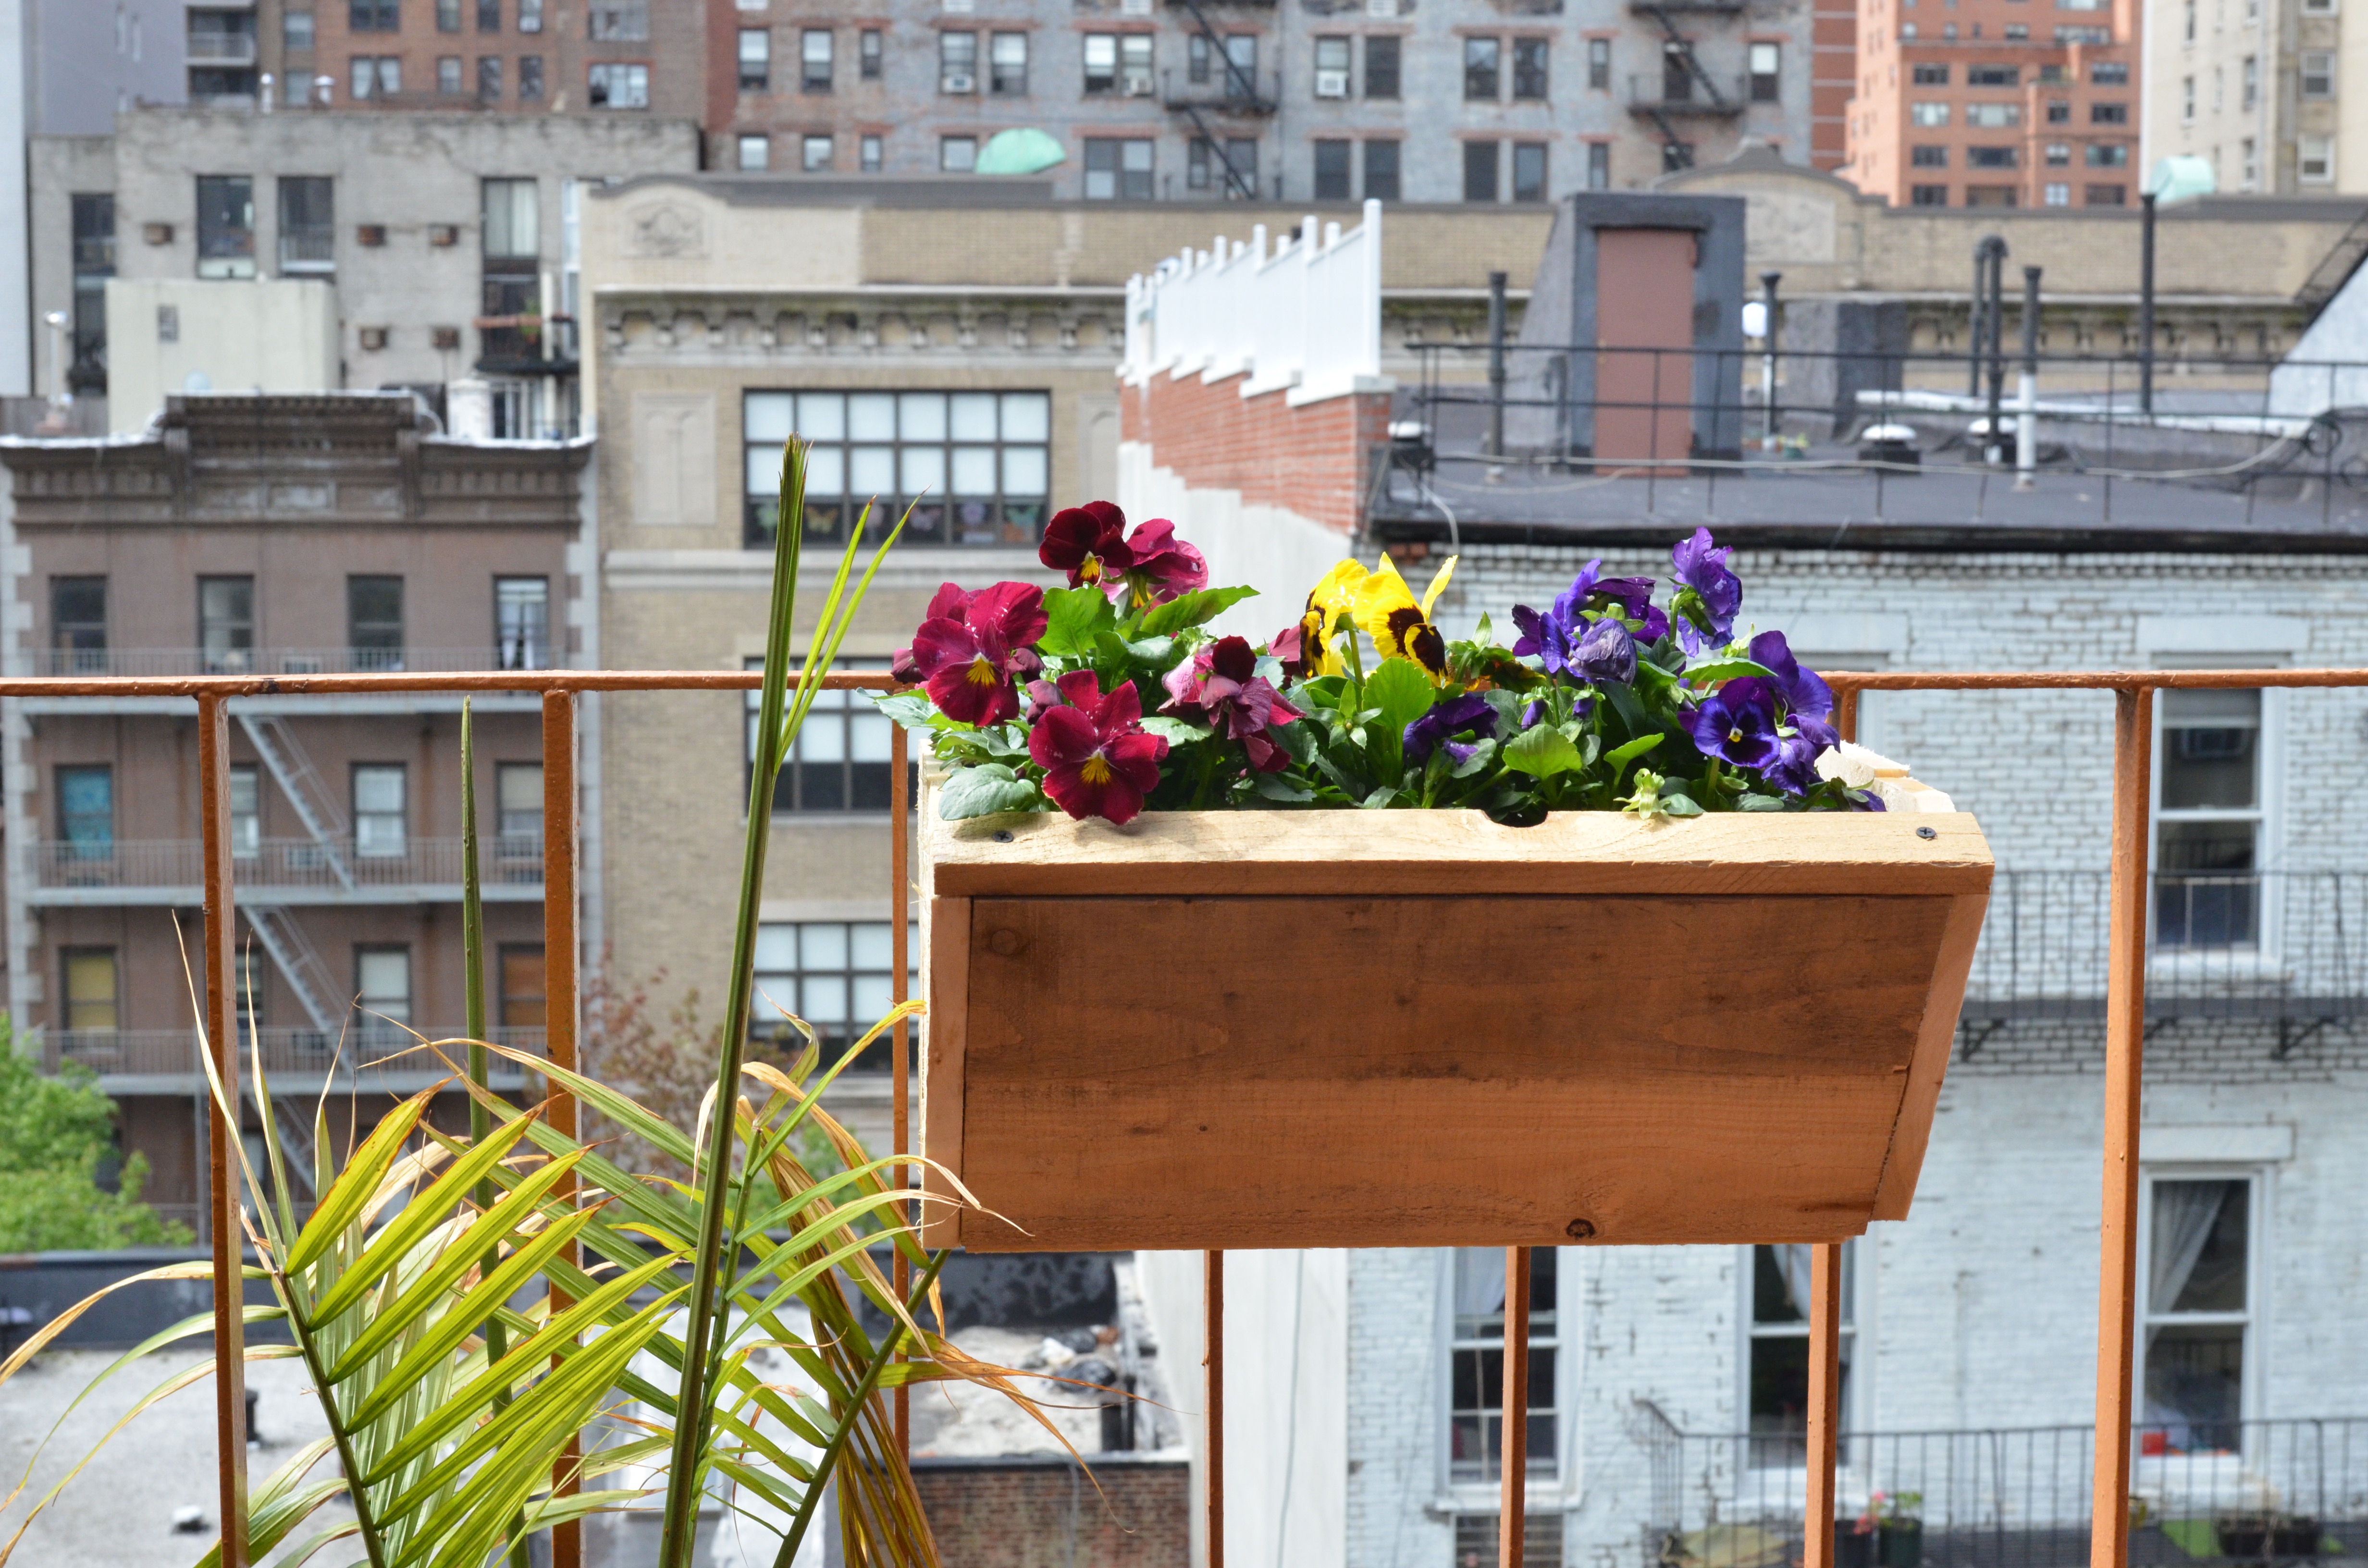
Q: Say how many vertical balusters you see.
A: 7